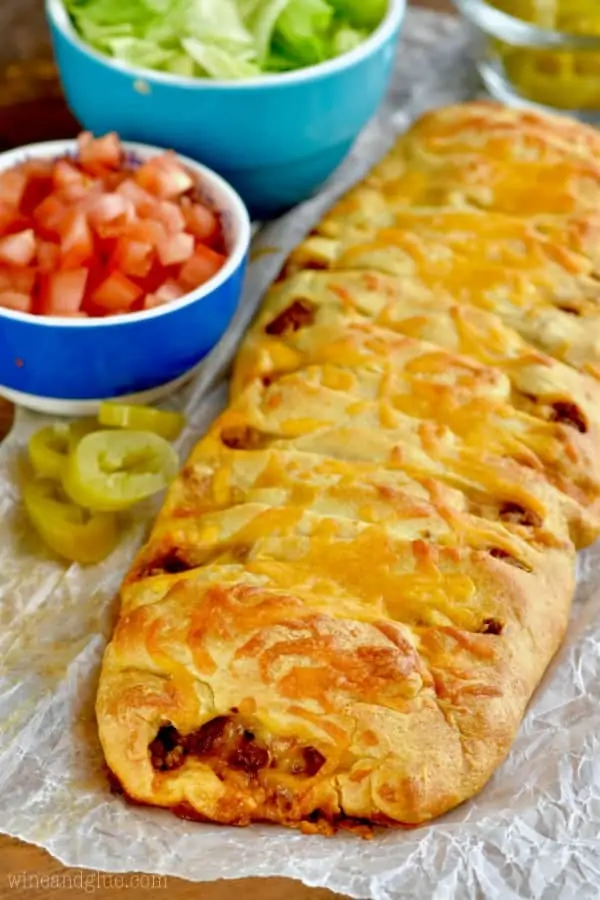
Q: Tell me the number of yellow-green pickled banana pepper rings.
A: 4